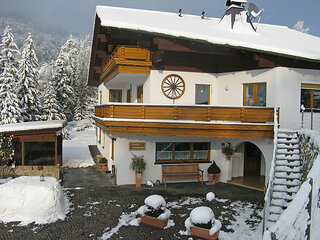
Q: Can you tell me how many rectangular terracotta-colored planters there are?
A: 2